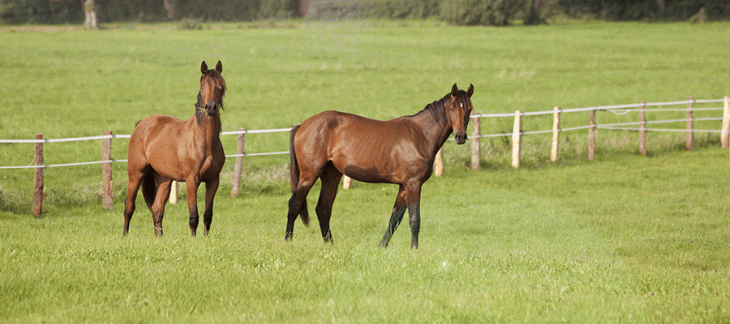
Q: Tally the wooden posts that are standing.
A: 13